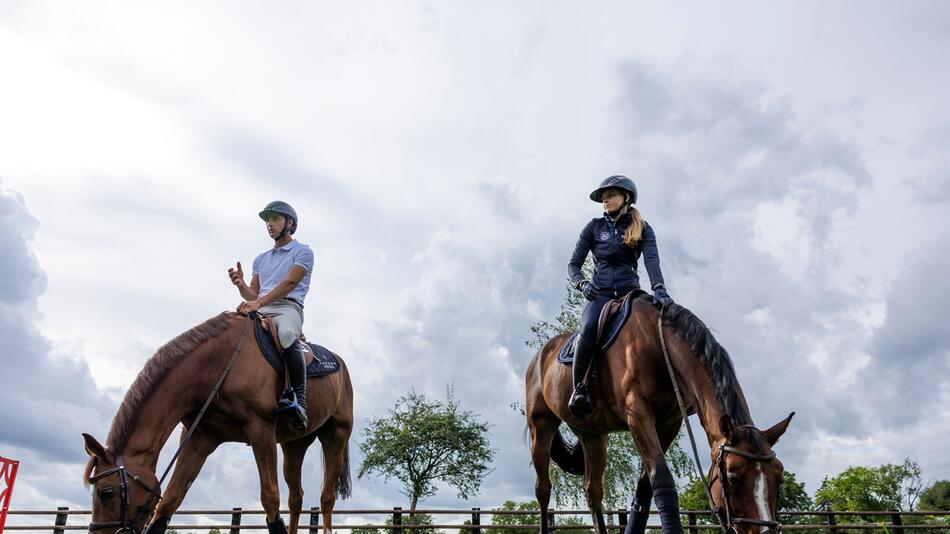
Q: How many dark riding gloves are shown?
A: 2